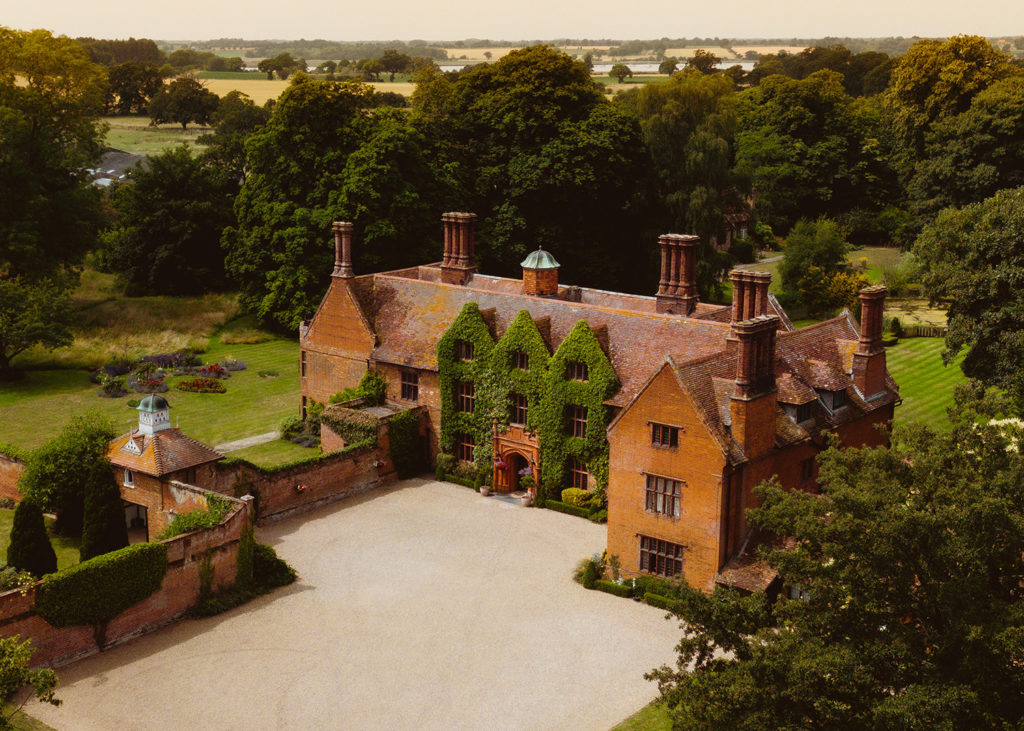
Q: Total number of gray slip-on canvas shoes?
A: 0